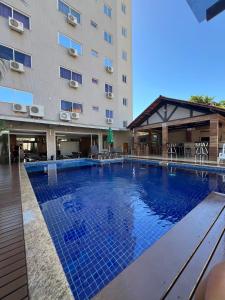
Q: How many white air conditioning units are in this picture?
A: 12